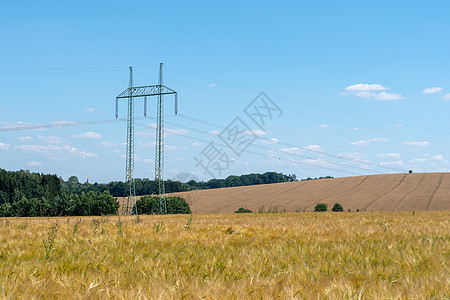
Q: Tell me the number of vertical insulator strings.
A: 3